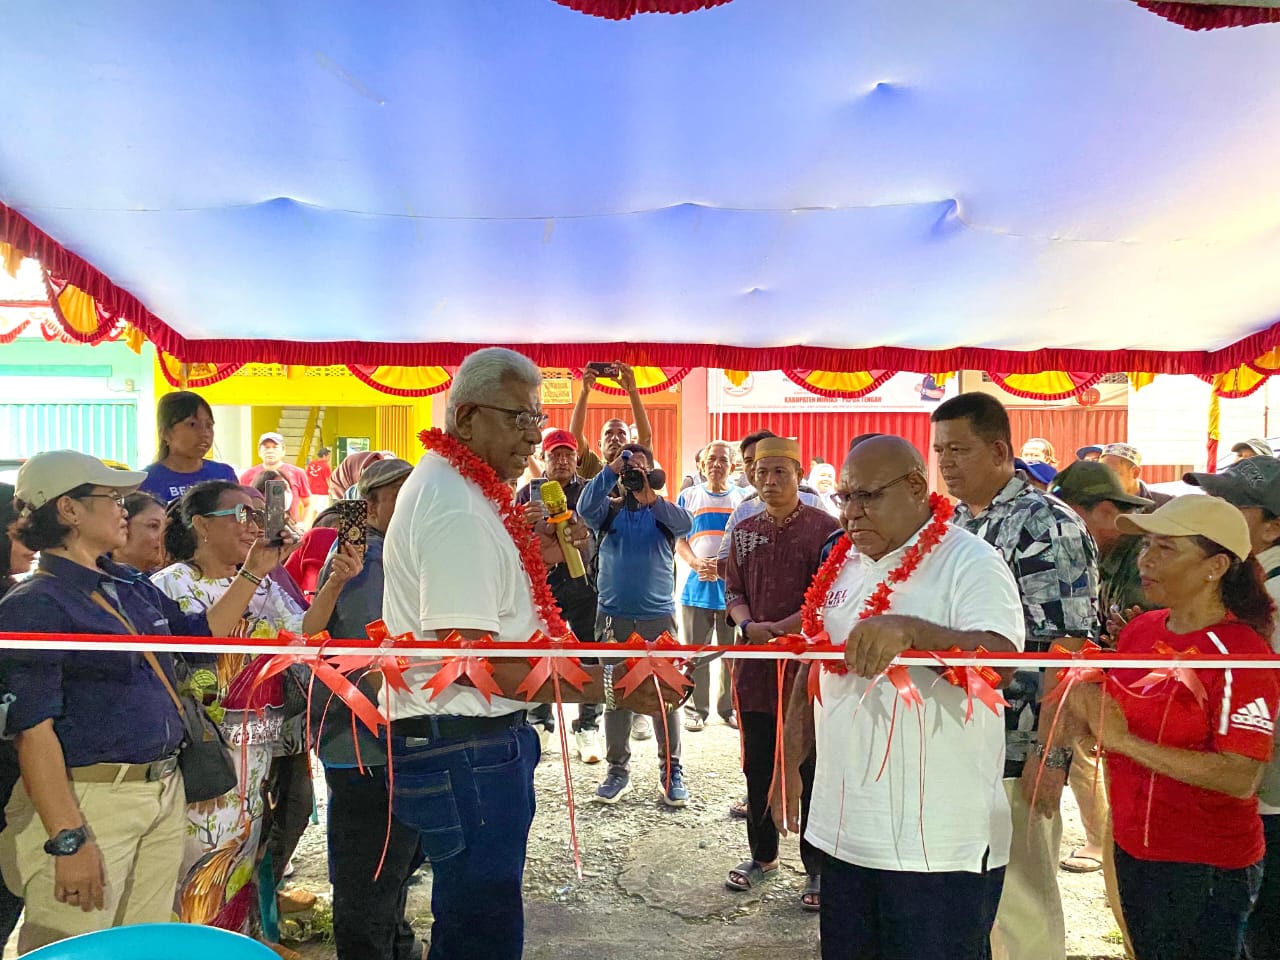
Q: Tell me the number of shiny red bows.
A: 10